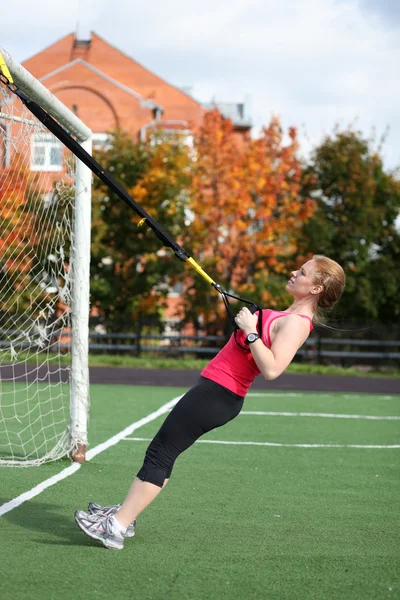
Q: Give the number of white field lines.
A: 4